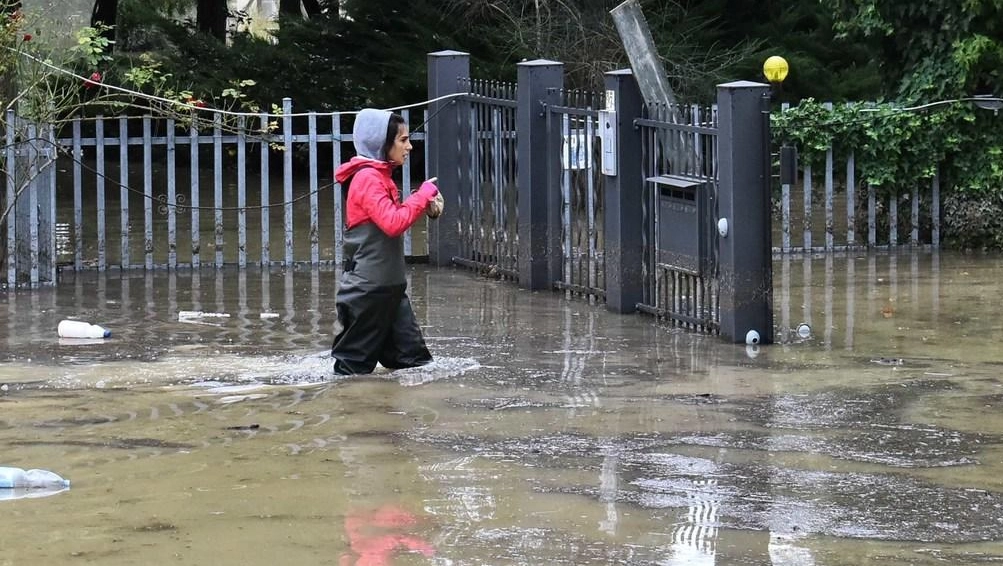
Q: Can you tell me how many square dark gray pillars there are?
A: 4